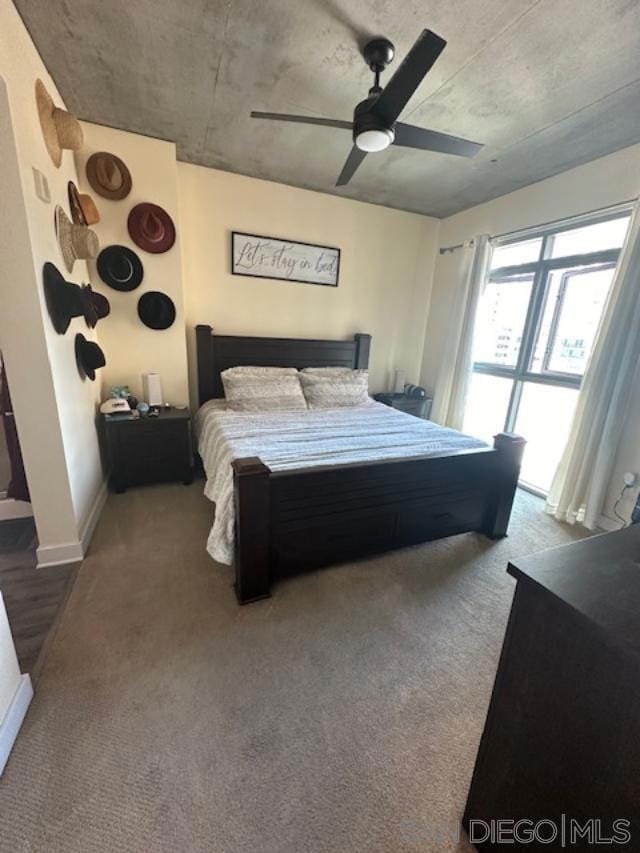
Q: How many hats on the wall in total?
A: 10